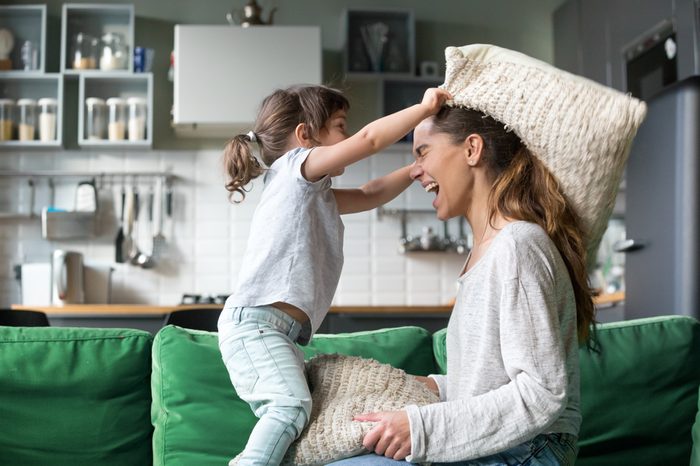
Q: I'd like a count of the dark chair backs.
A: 2